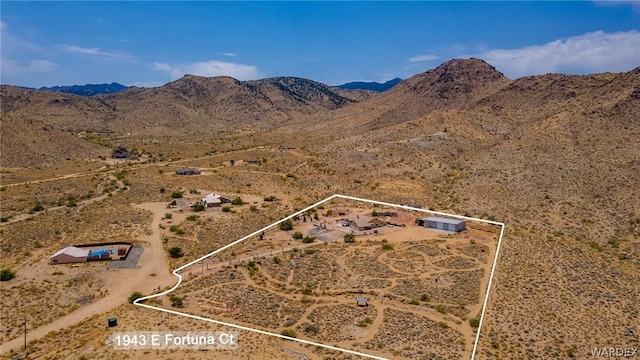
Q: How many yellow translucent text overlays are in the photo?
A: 0